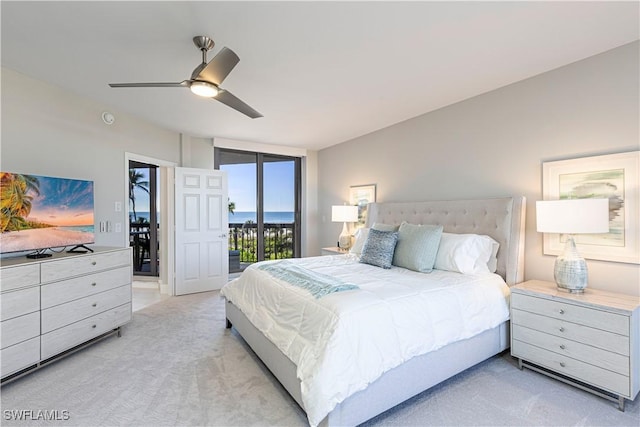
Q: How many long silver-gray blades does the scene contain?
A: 3